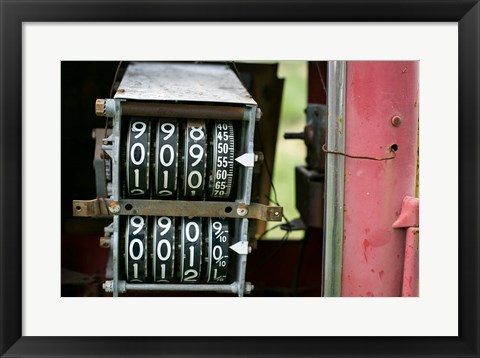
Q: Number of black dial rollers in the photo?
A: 8